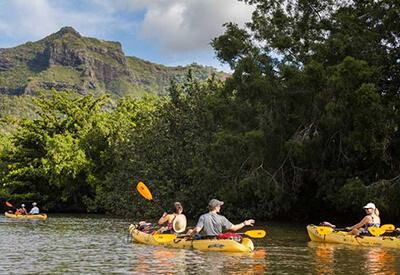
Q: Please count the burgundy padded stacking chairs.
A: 0